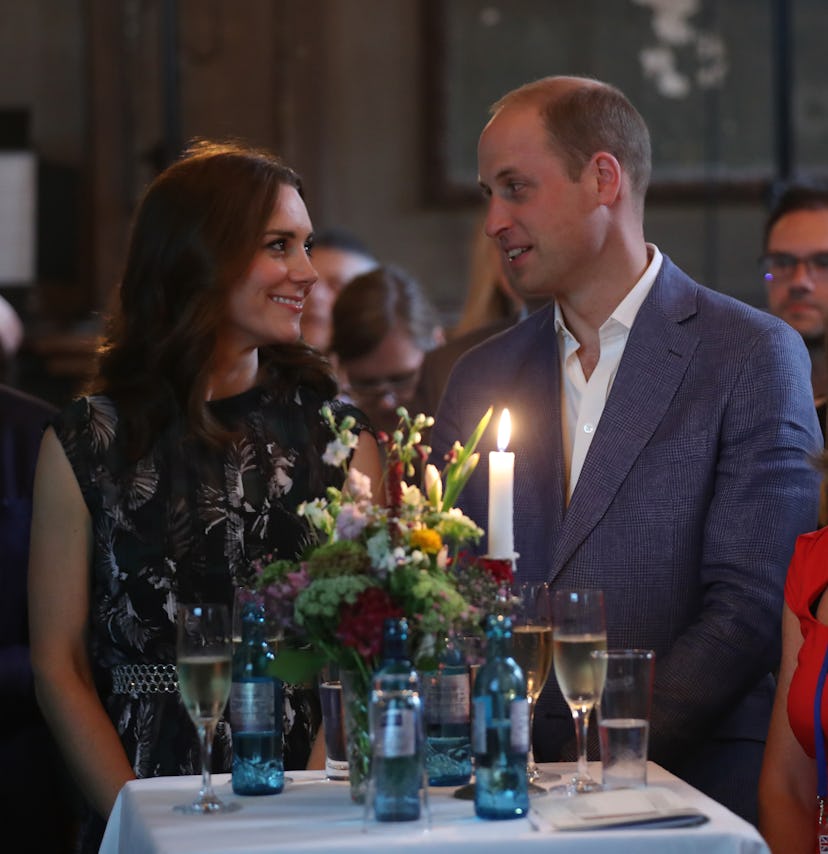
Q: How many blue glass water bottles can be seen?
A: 4